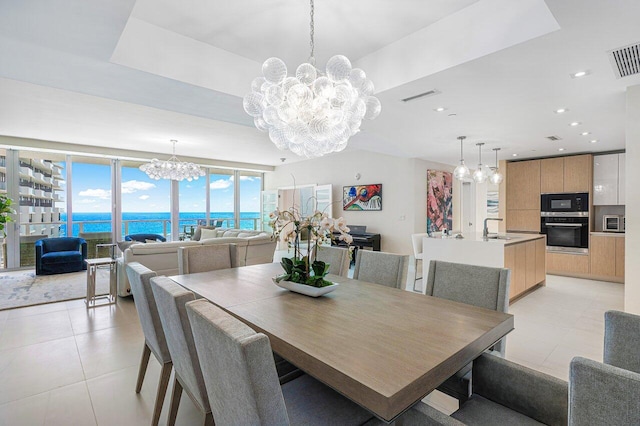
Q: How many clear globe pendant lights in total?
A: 3